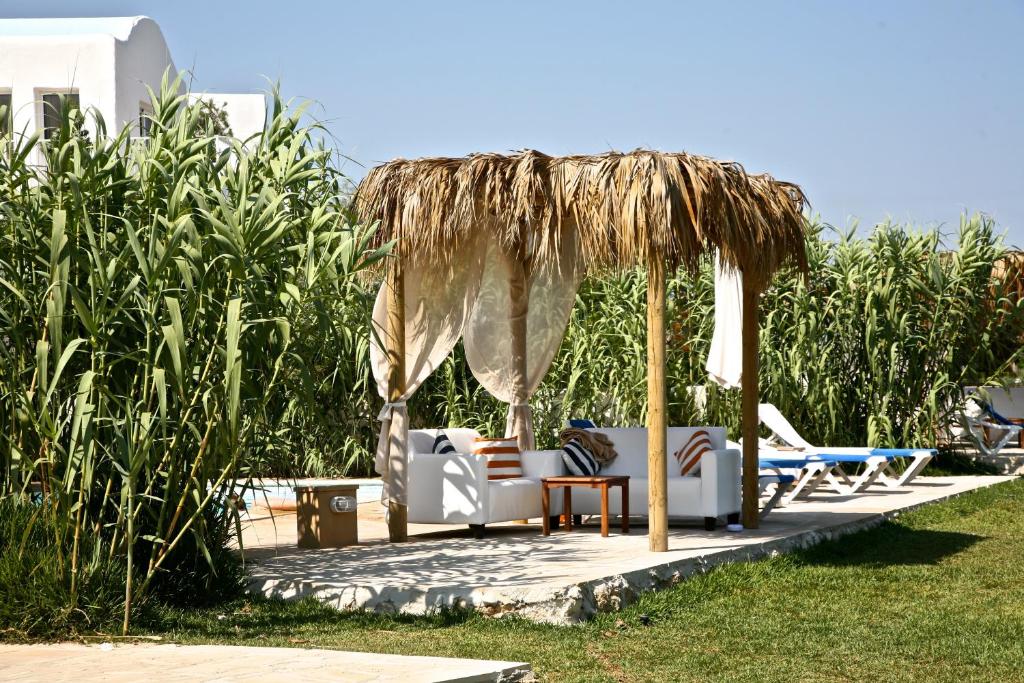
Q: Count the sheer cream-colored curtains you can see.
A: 2